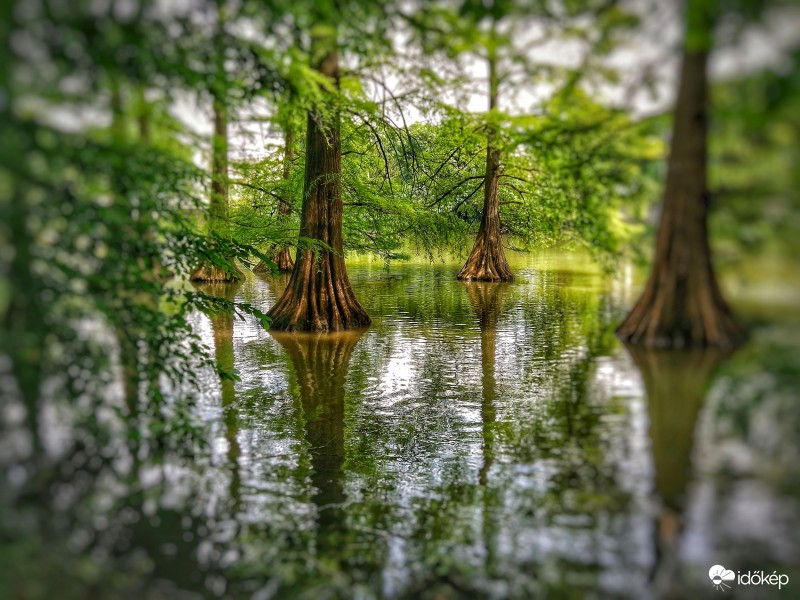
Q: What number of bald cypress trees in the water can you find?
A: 5